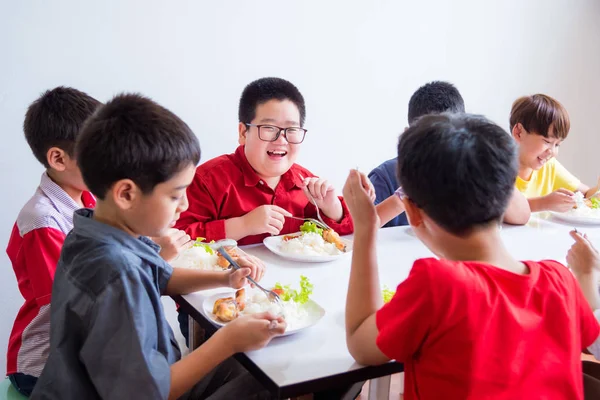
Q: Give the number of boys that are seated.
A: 6